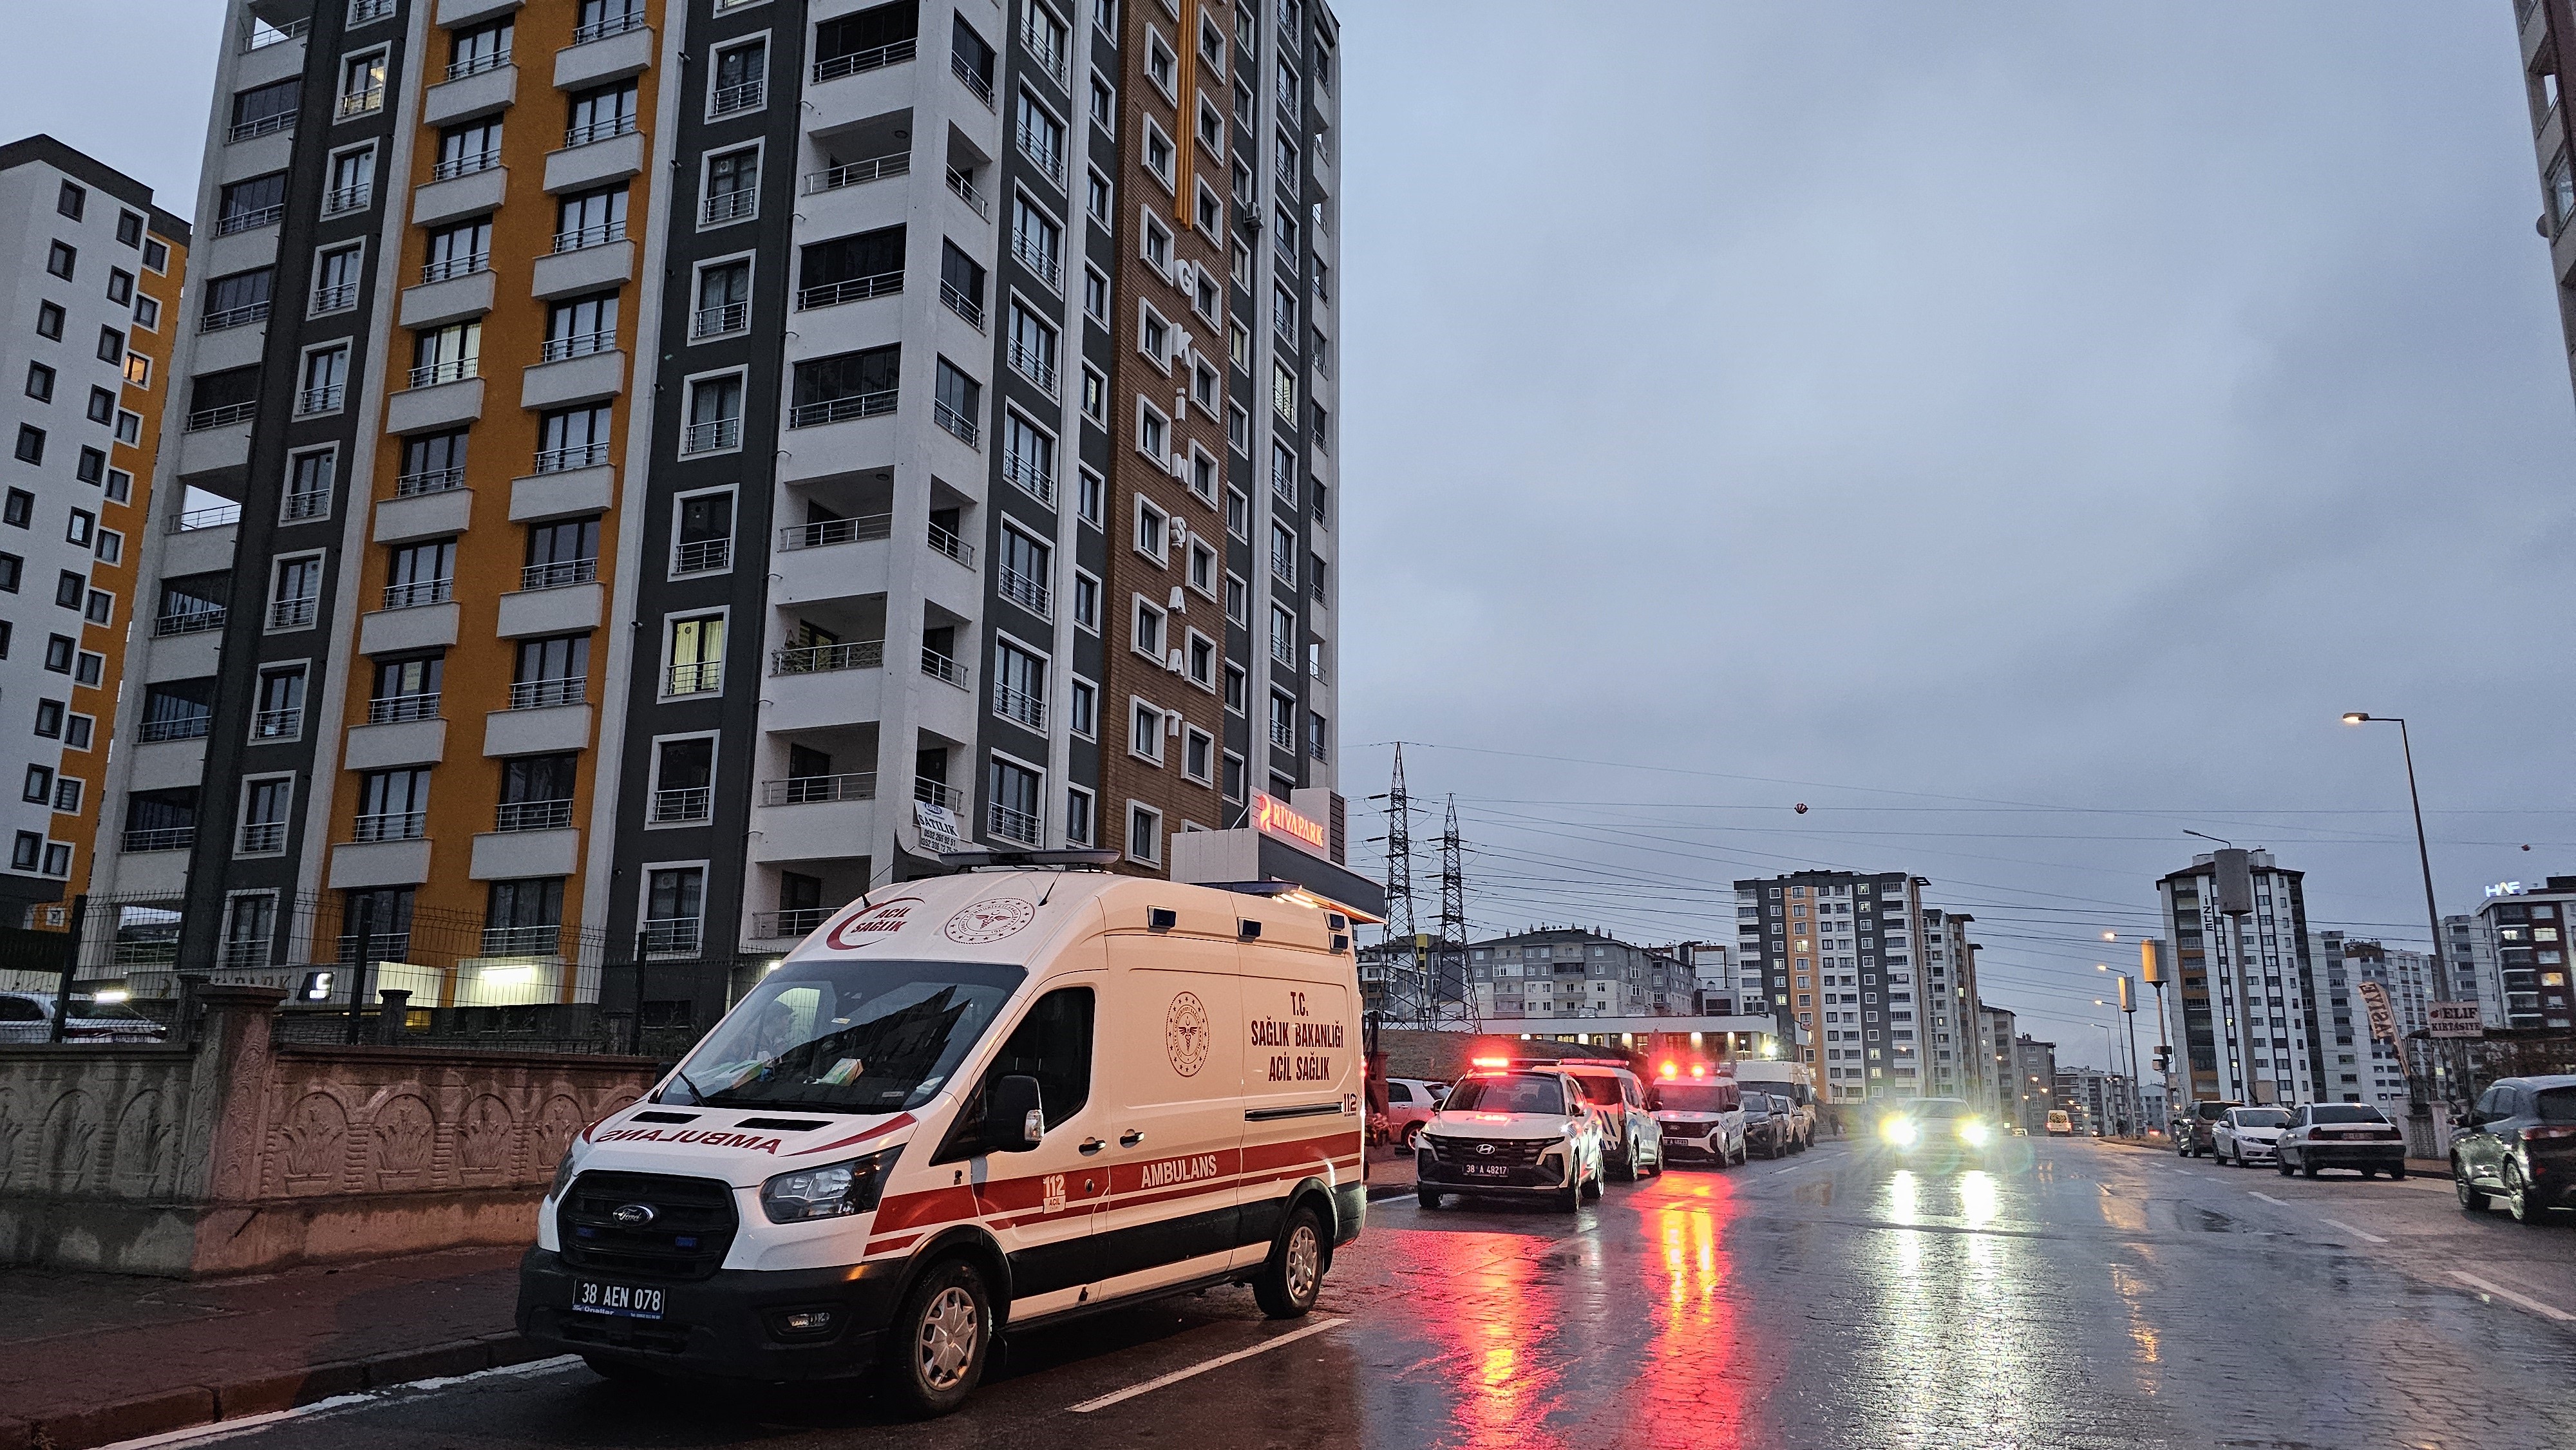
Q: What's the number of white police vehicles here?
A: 3